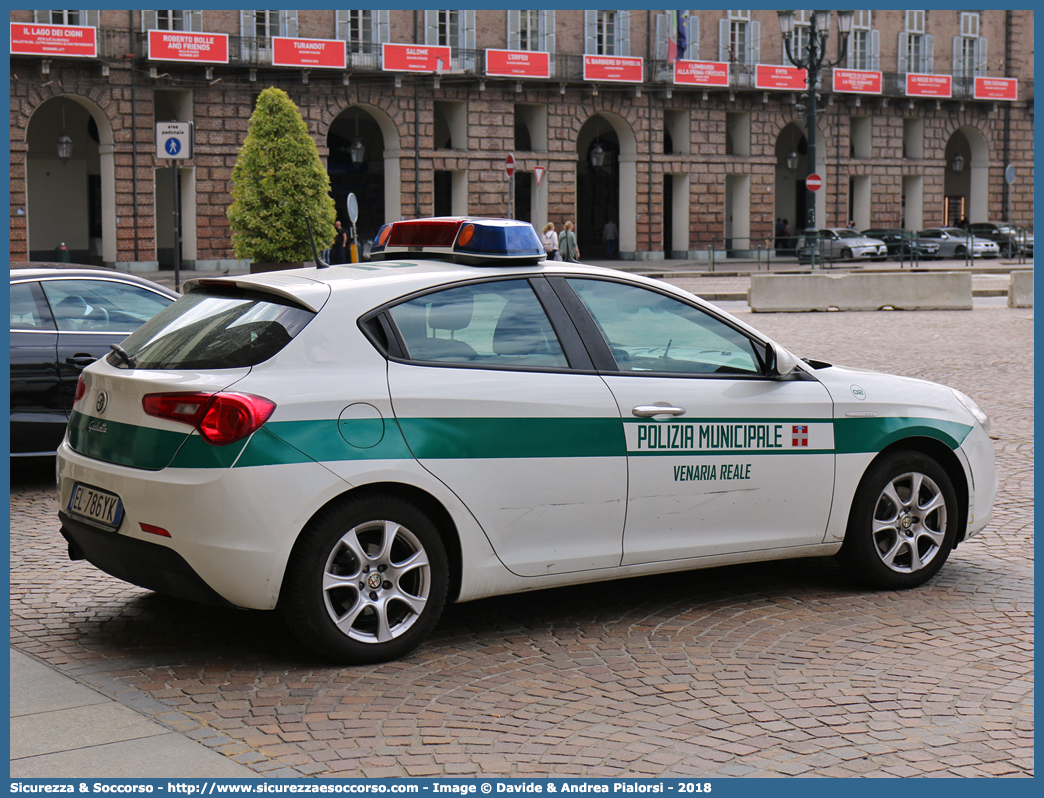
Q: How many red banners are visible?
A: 11